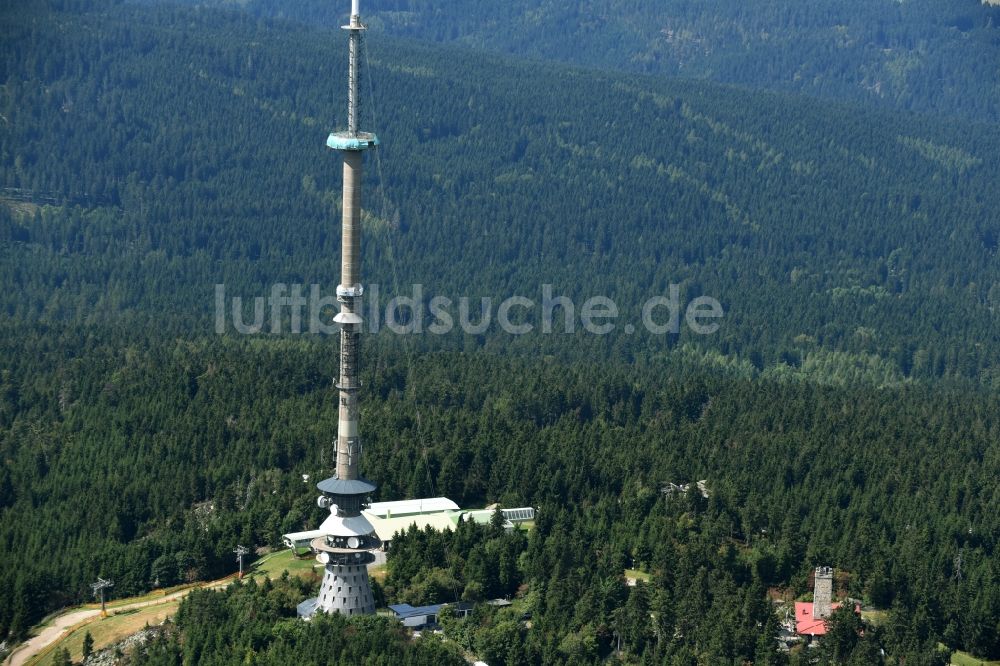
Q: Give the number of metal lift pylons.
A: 2